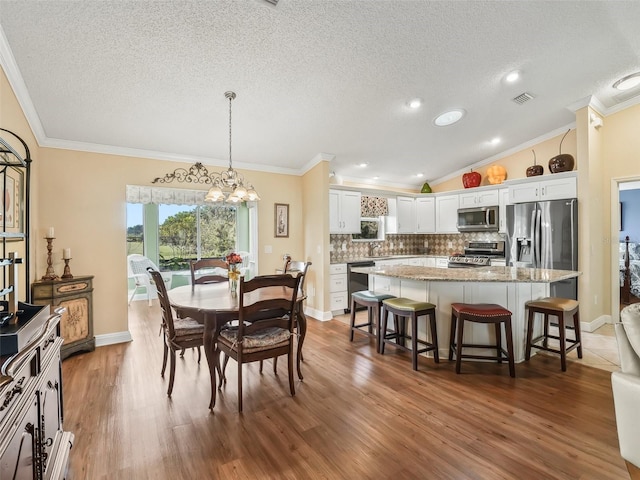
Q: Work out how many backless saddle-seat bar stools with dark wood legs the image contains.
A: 4